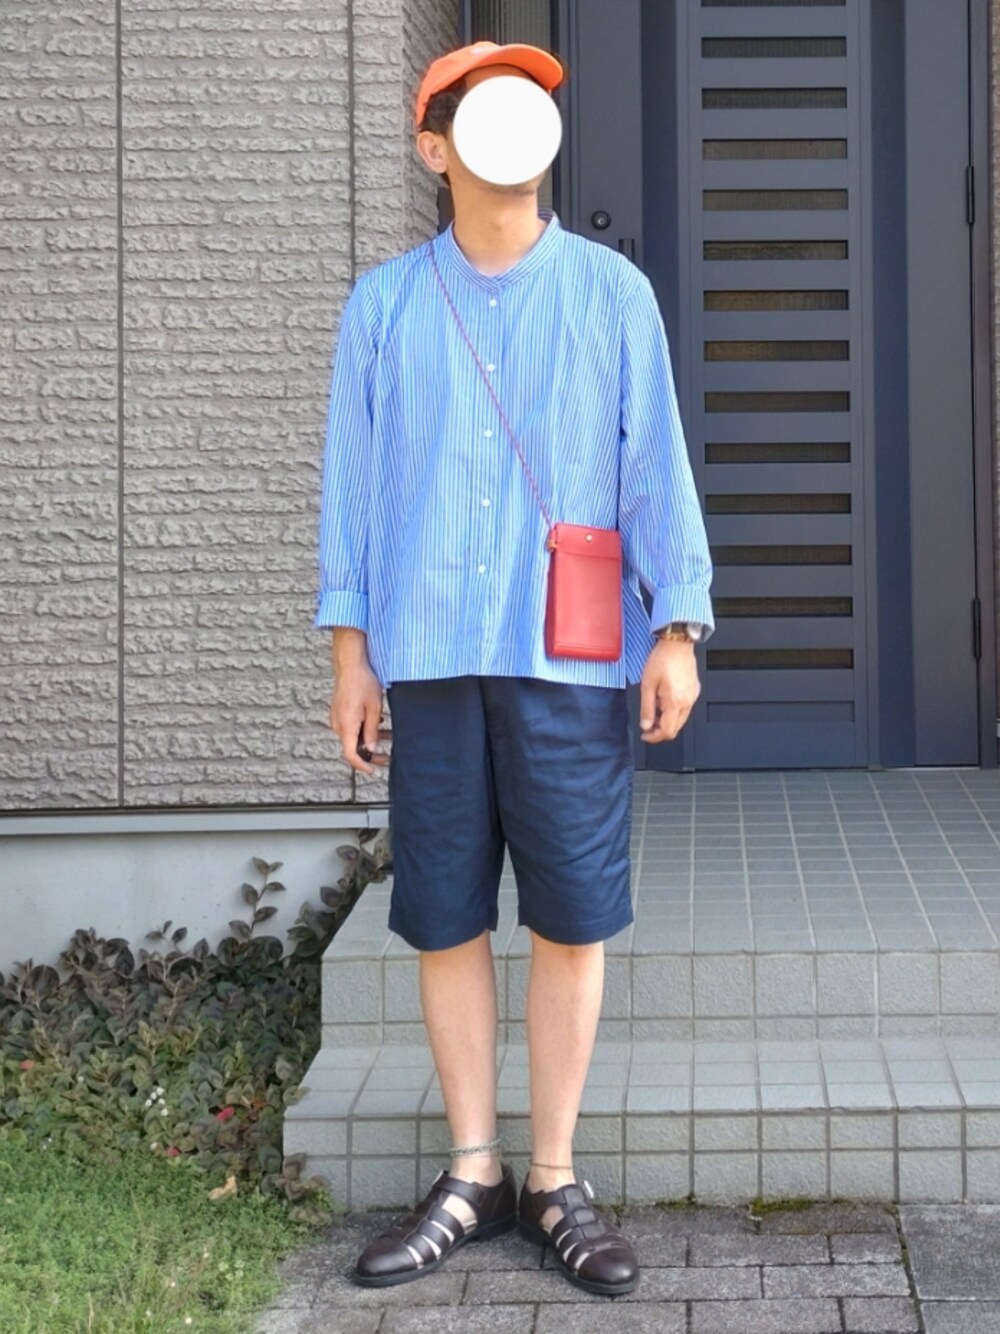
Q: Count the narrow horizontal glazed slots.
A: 14